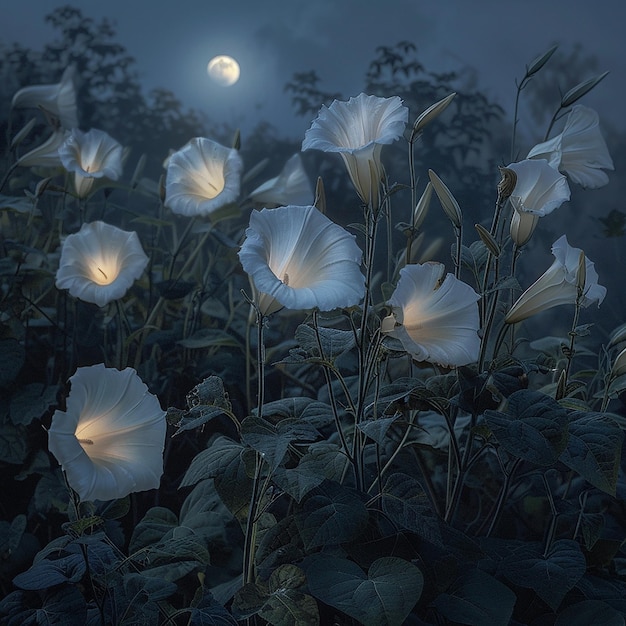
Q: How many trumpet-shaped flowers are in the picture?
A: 13